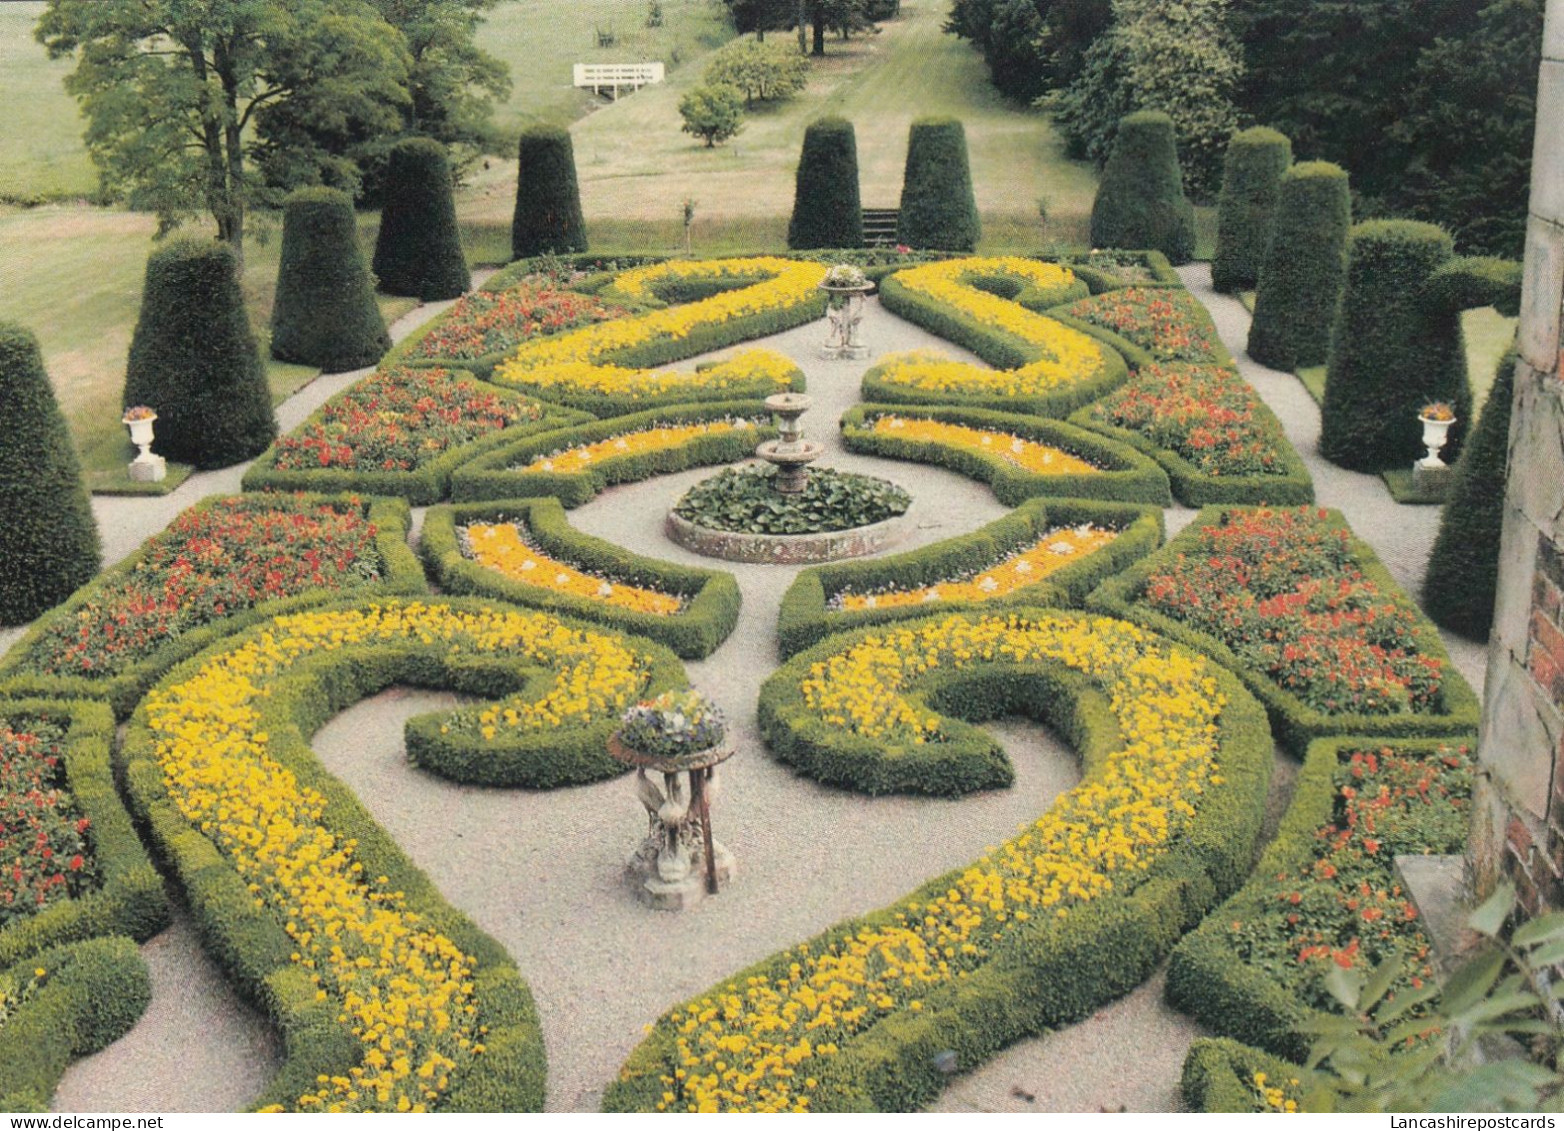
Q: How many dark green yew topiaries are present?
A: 12